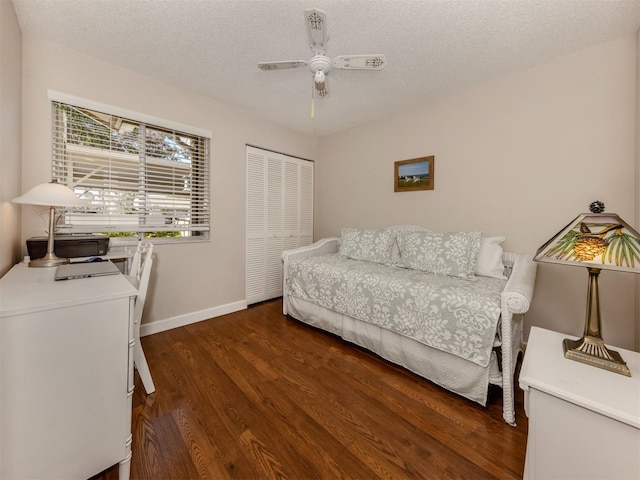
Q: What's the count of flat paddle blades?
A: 4